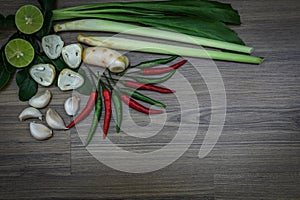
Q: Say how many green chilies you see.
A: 5